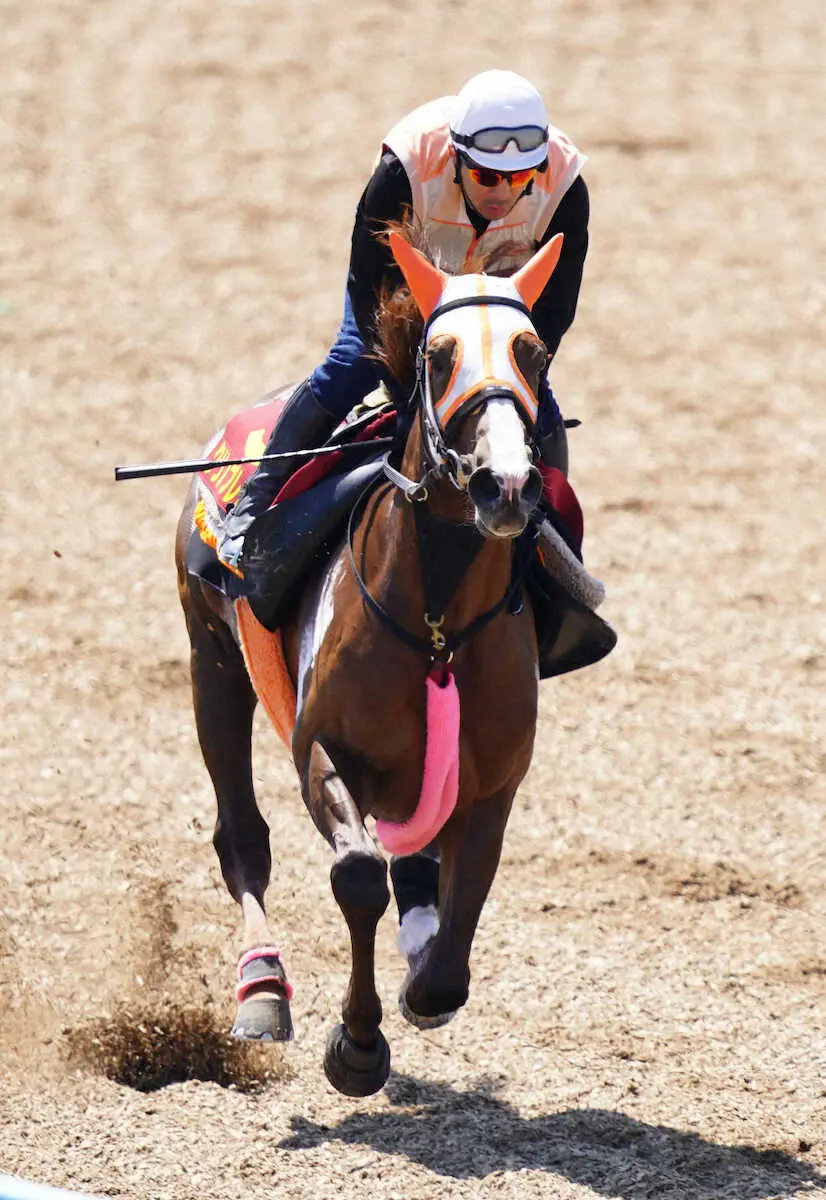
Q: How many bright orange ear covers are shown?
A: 2